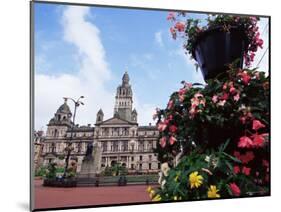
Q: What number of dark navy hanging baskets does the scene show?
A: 1